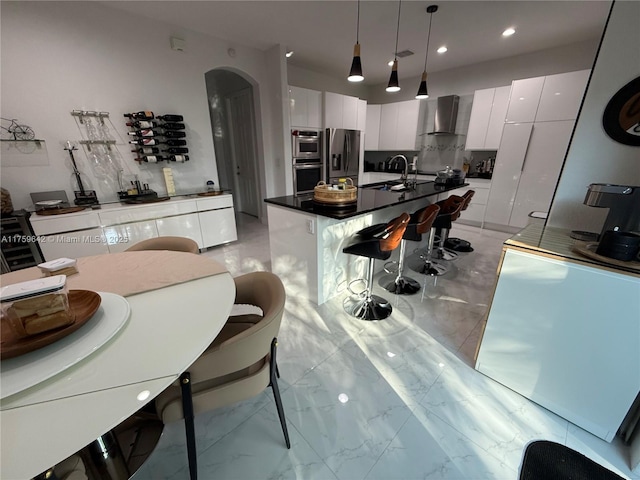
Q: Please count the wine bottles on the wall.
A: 12